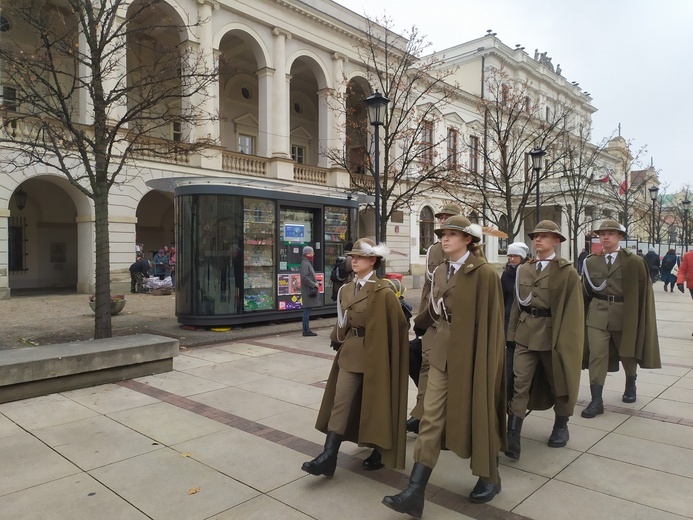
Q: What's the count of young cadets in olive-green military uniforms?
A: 5